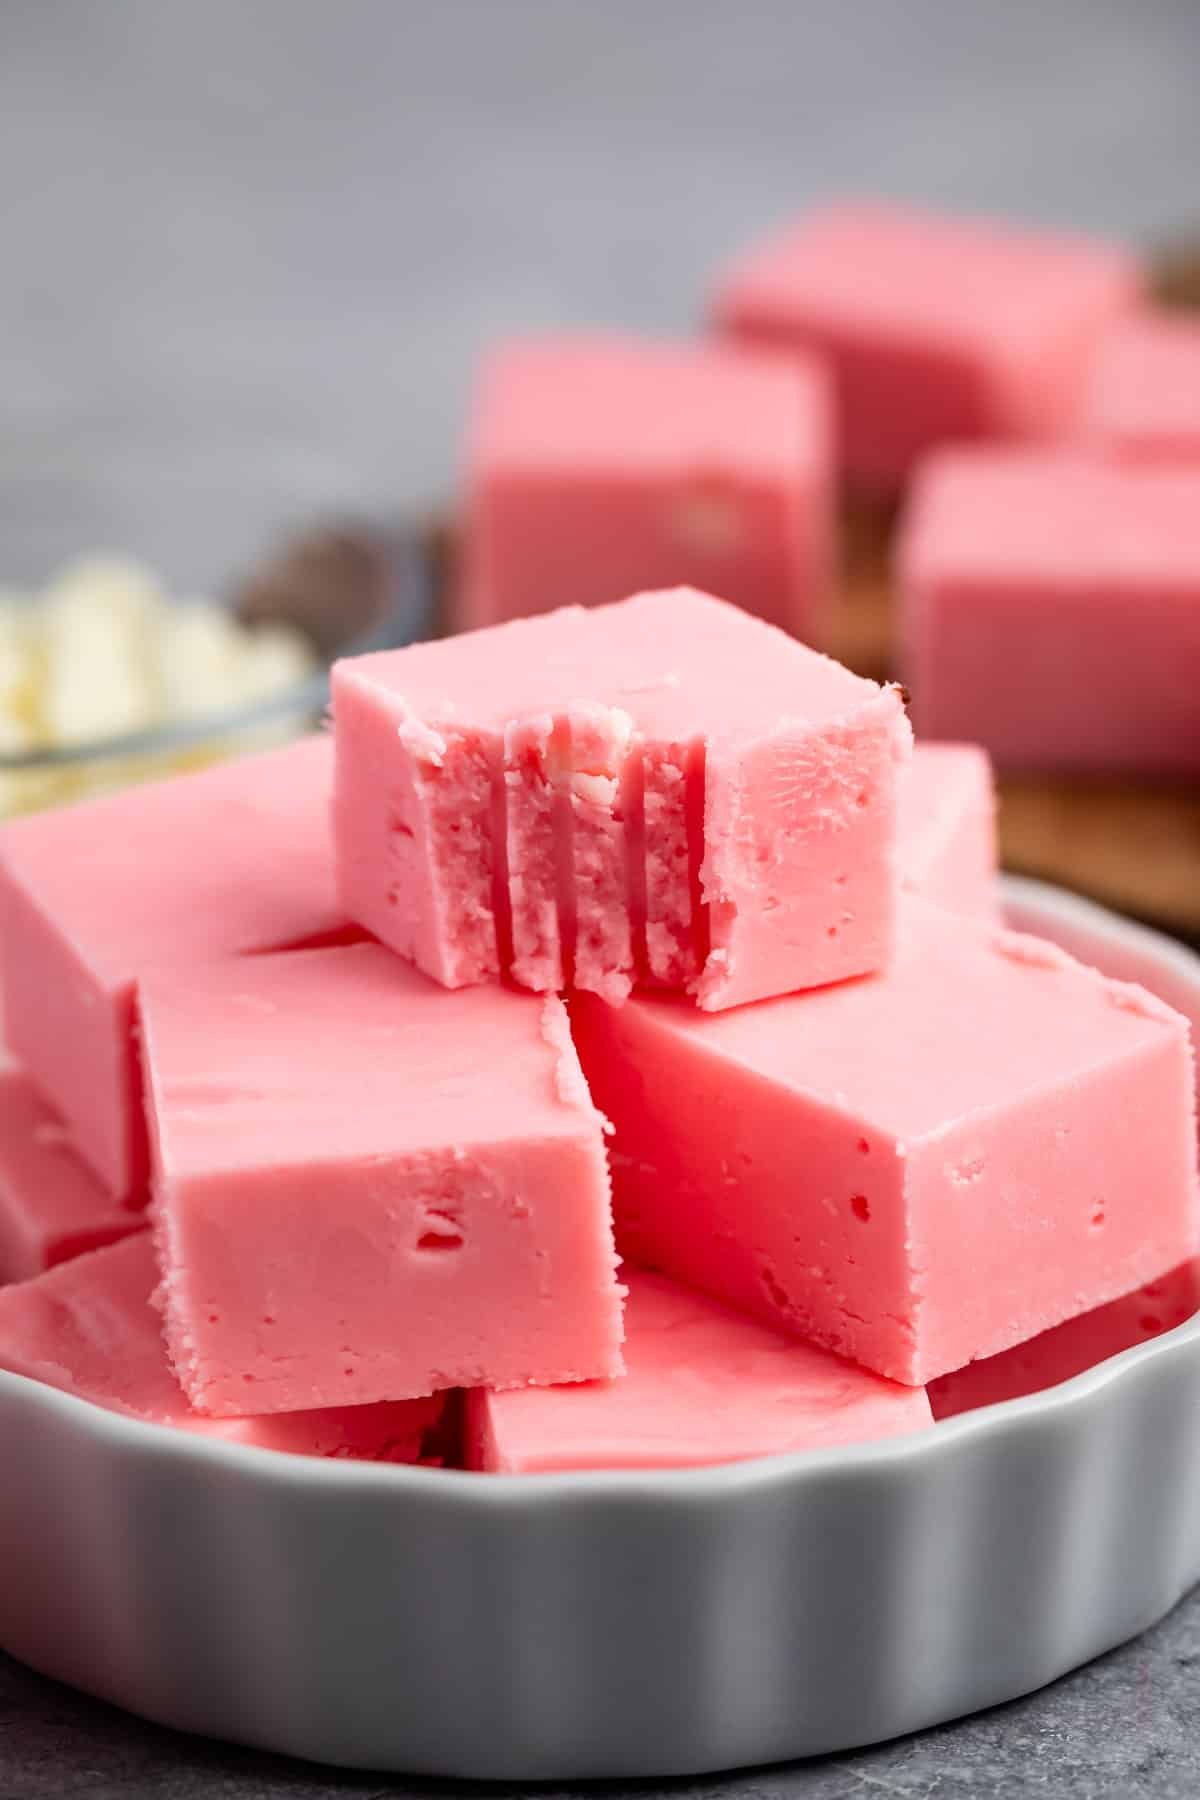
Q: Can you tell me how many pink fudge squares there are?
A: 13